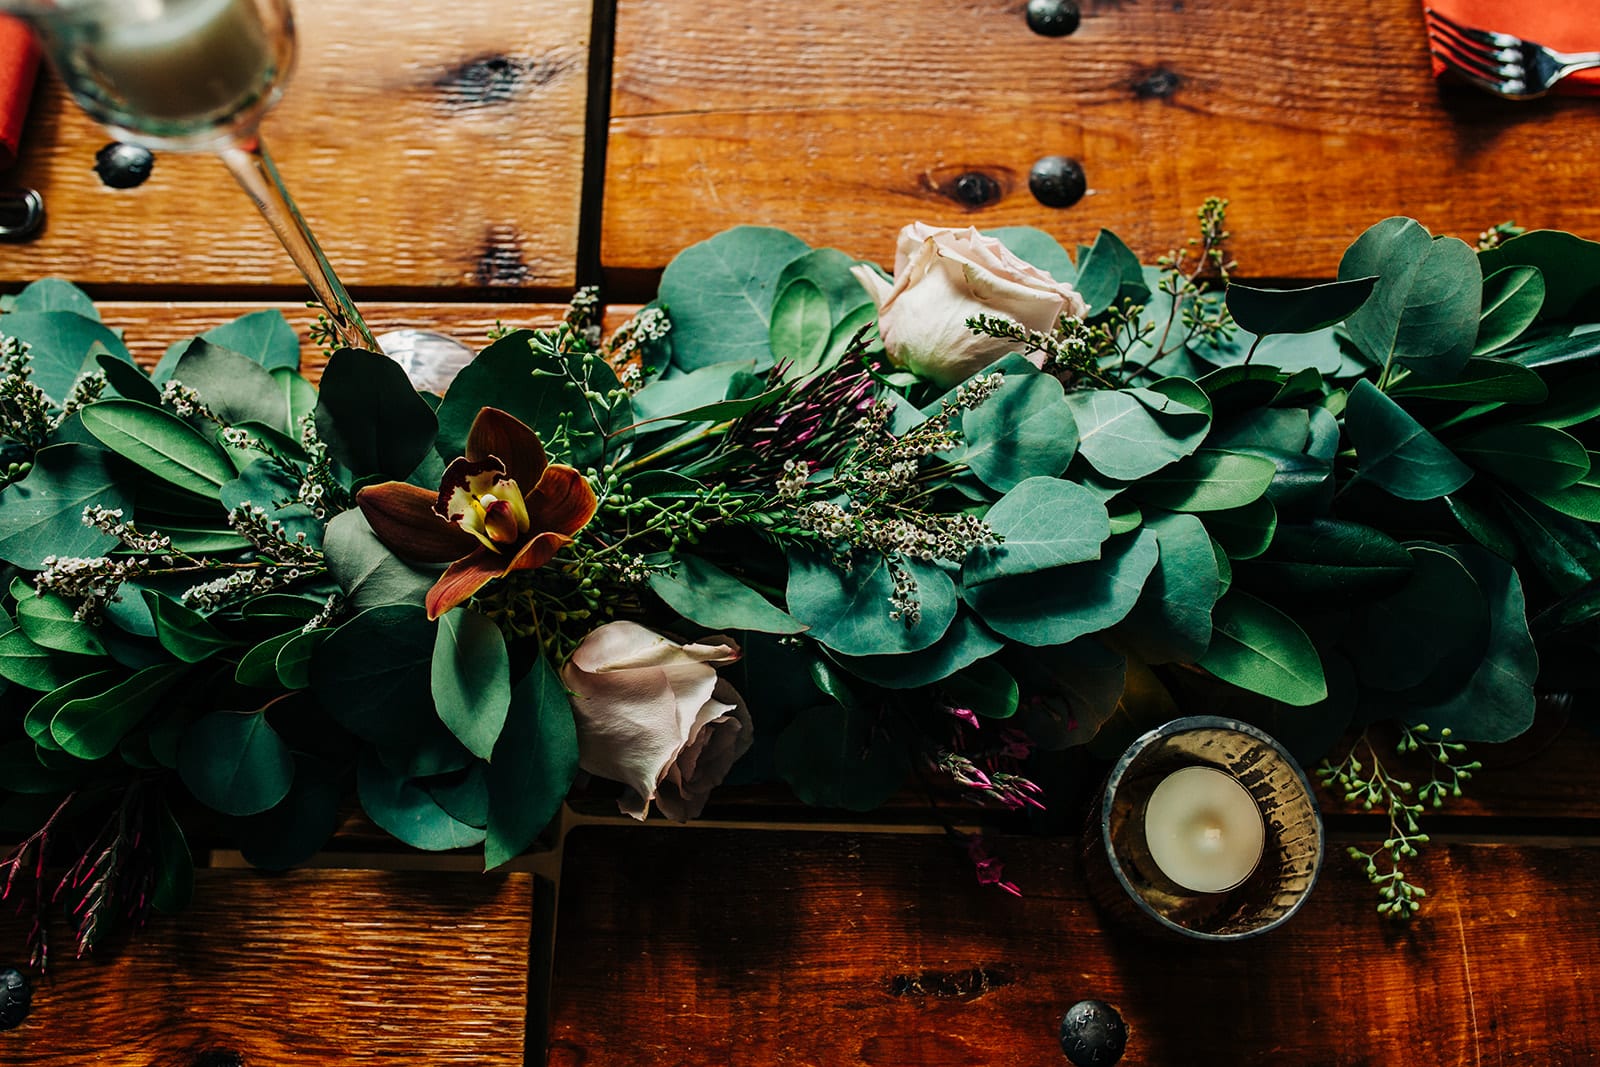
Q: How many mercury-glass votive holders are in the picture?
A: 1